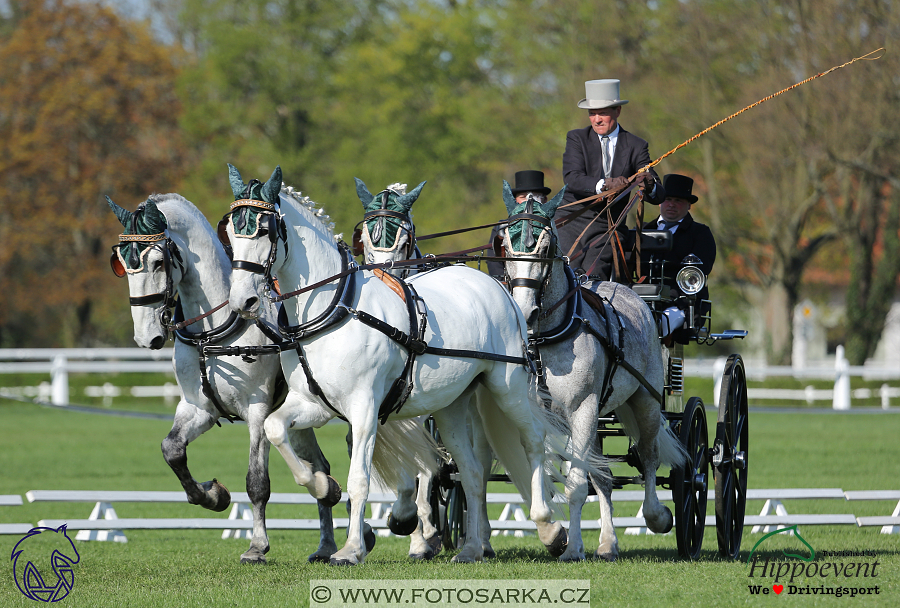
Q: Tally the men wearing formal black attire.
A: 3